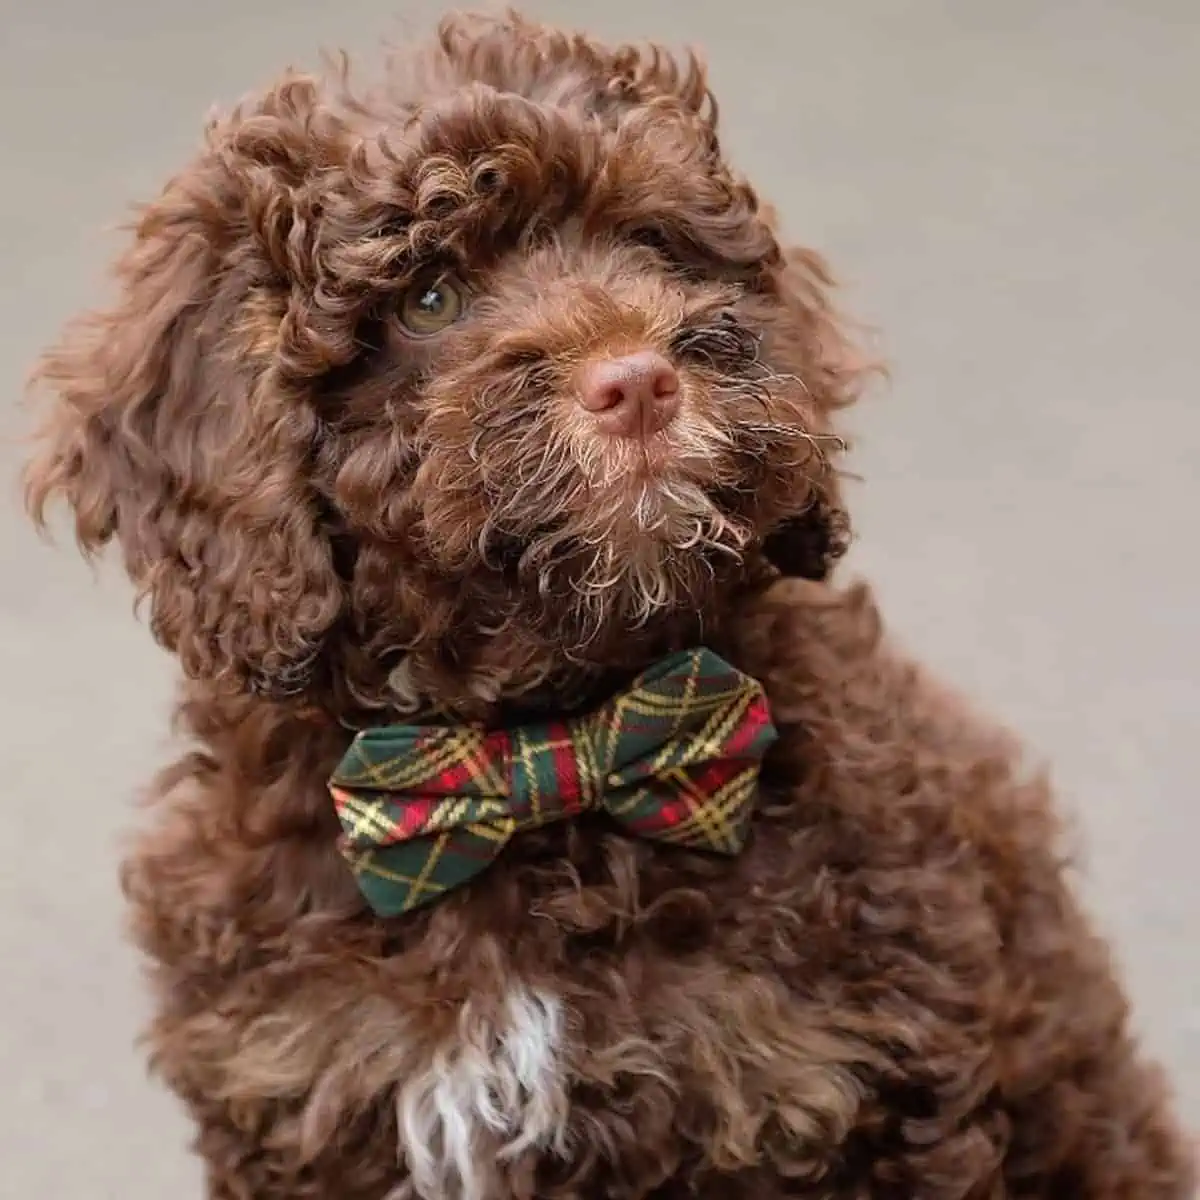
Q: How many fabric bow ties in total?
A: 1